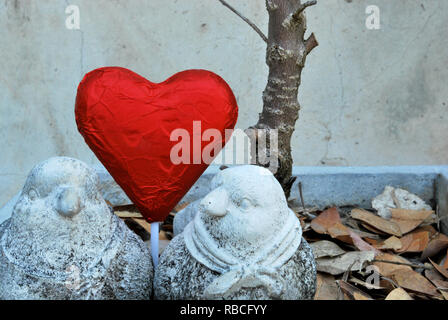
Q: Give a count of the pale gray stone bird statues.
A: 2